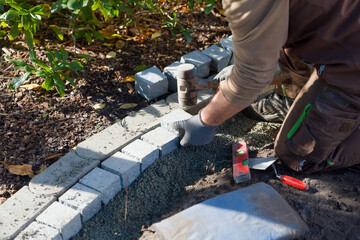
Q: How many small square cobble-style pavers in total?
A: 13